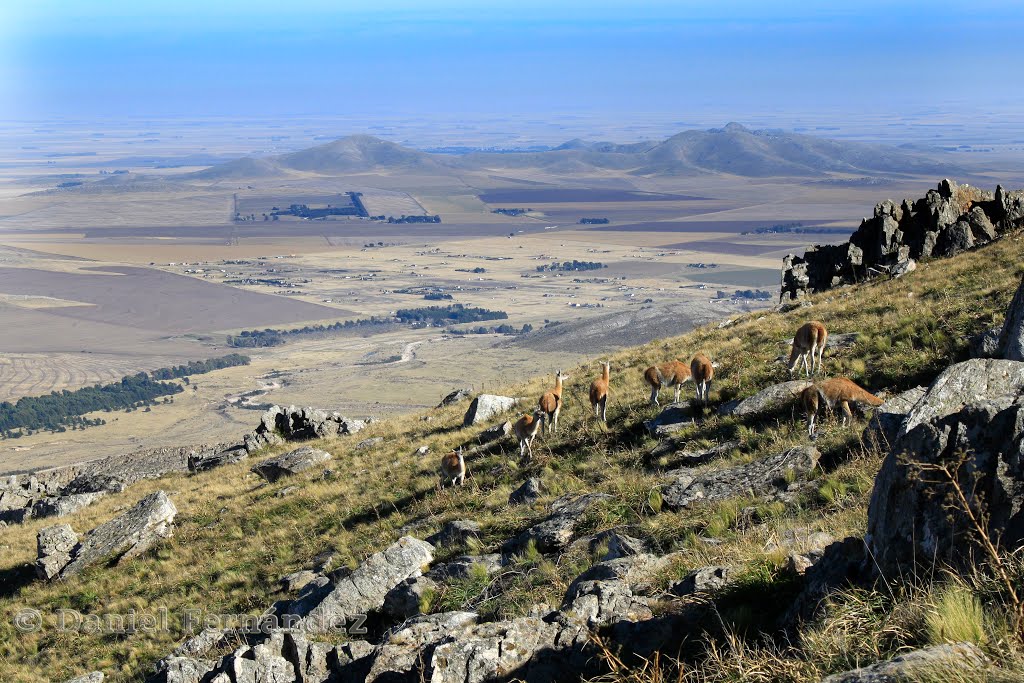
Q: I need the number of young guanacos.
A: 2